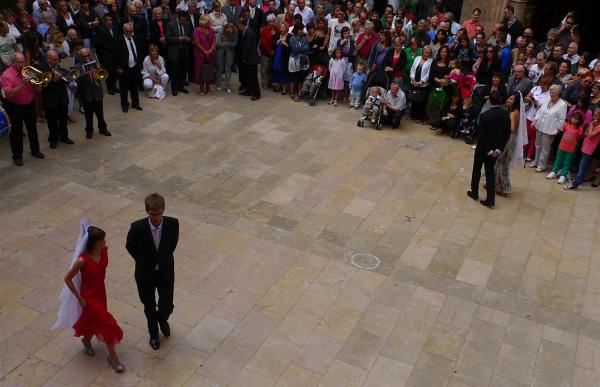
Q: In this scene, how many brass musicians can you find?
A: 3